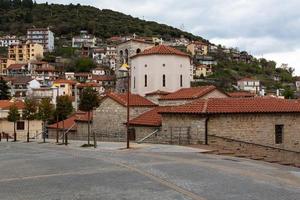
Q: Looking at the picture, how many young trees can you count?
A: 5